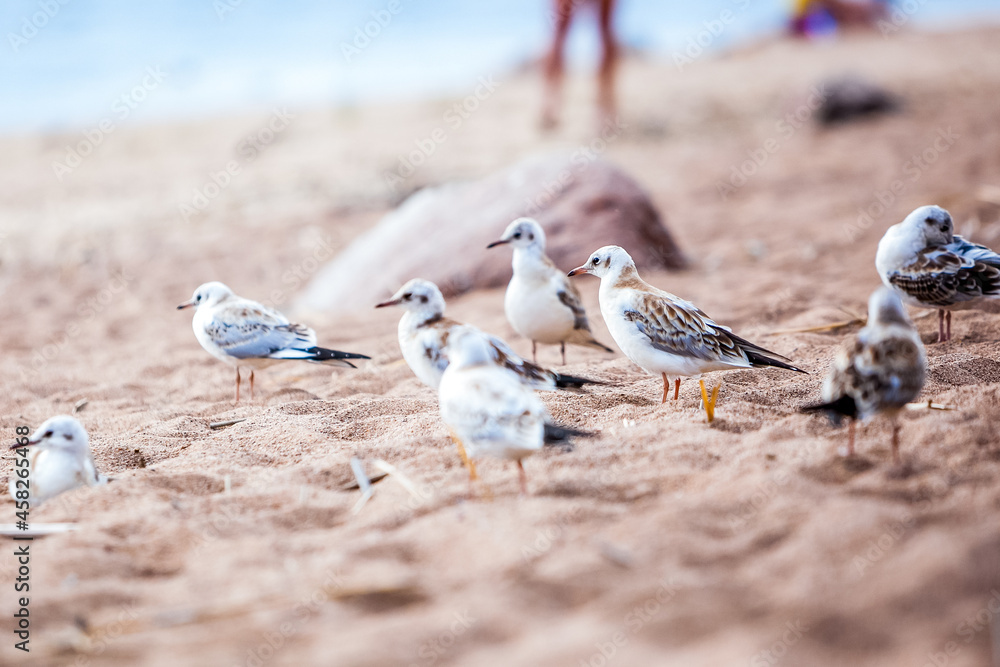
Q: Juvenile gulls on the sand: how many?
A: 8